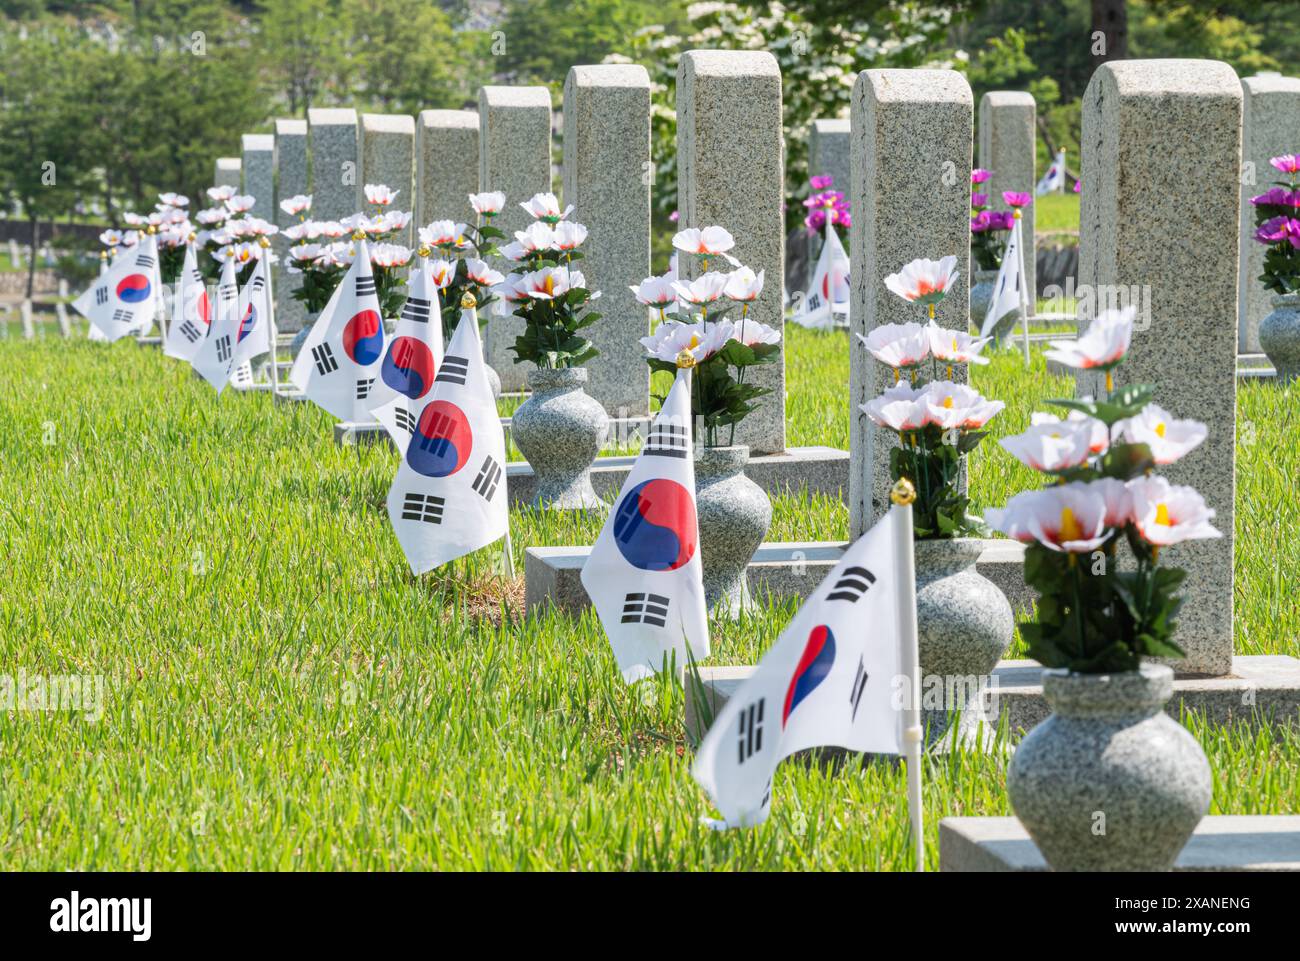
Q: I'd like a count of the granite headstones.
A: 14